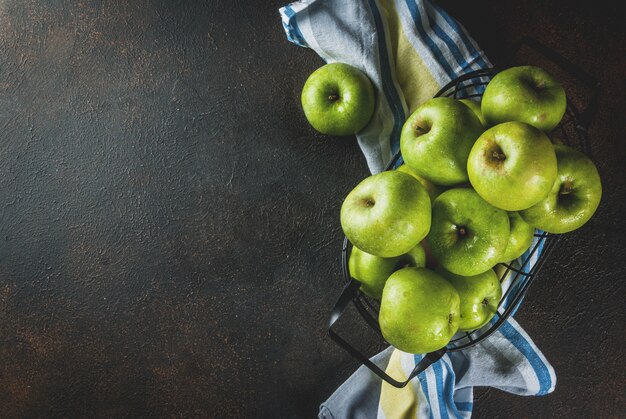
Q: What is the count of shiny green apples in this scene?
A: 13